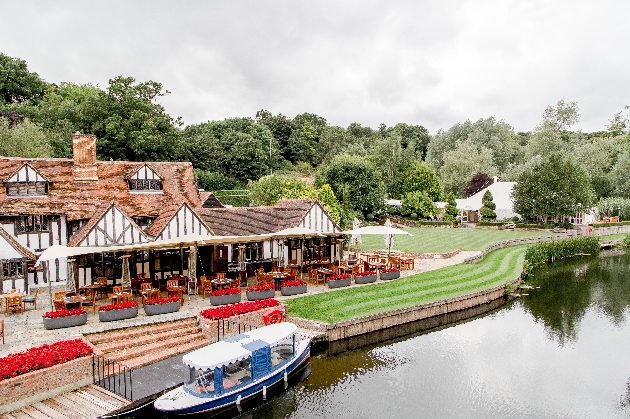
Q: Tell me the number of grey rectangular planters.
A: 9